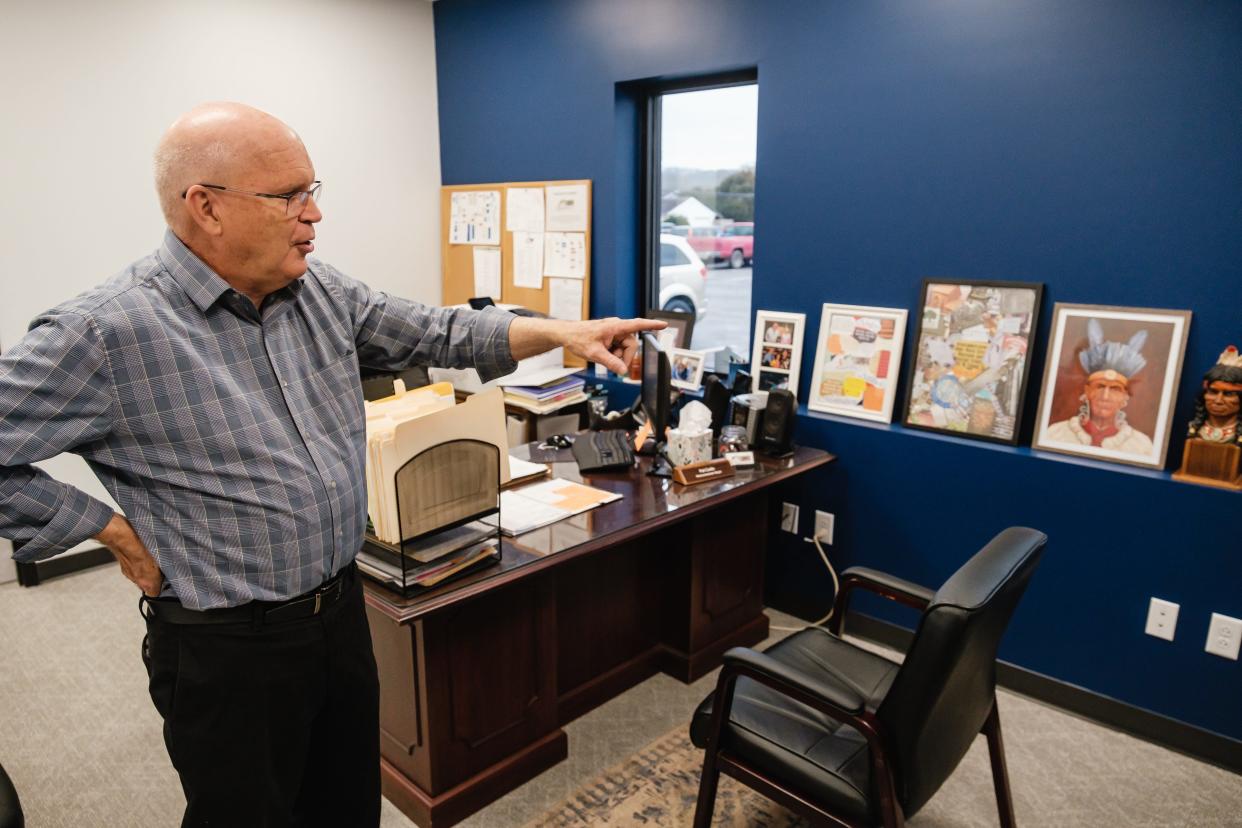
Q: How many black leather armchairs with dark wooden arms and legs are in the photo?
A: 1